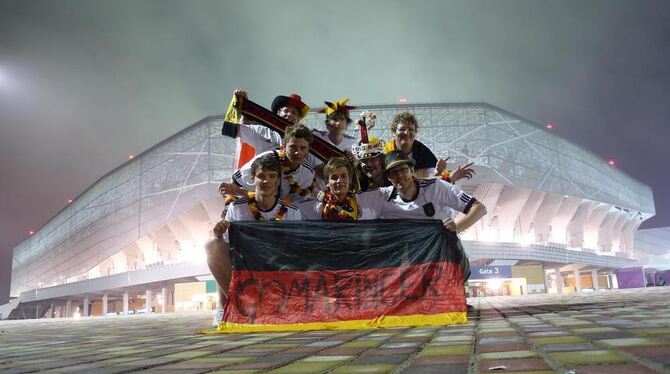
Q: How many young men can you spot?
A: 8